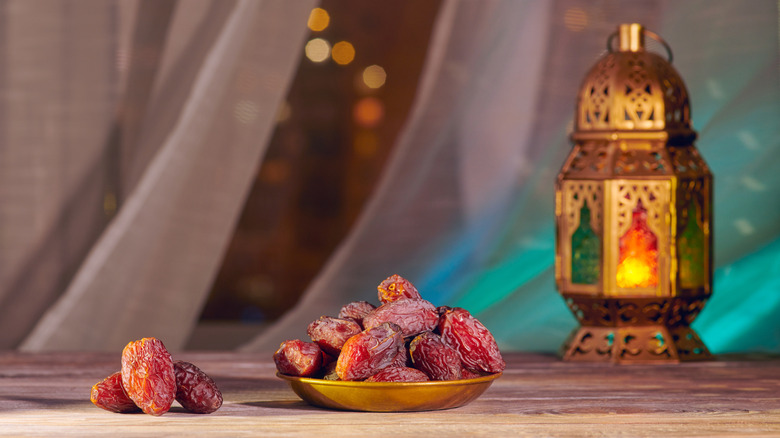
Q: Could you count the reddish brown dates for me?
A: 12